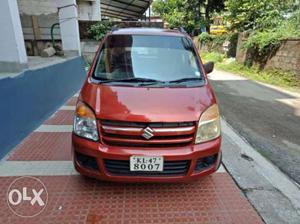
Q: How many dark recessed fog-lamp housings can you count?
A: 2